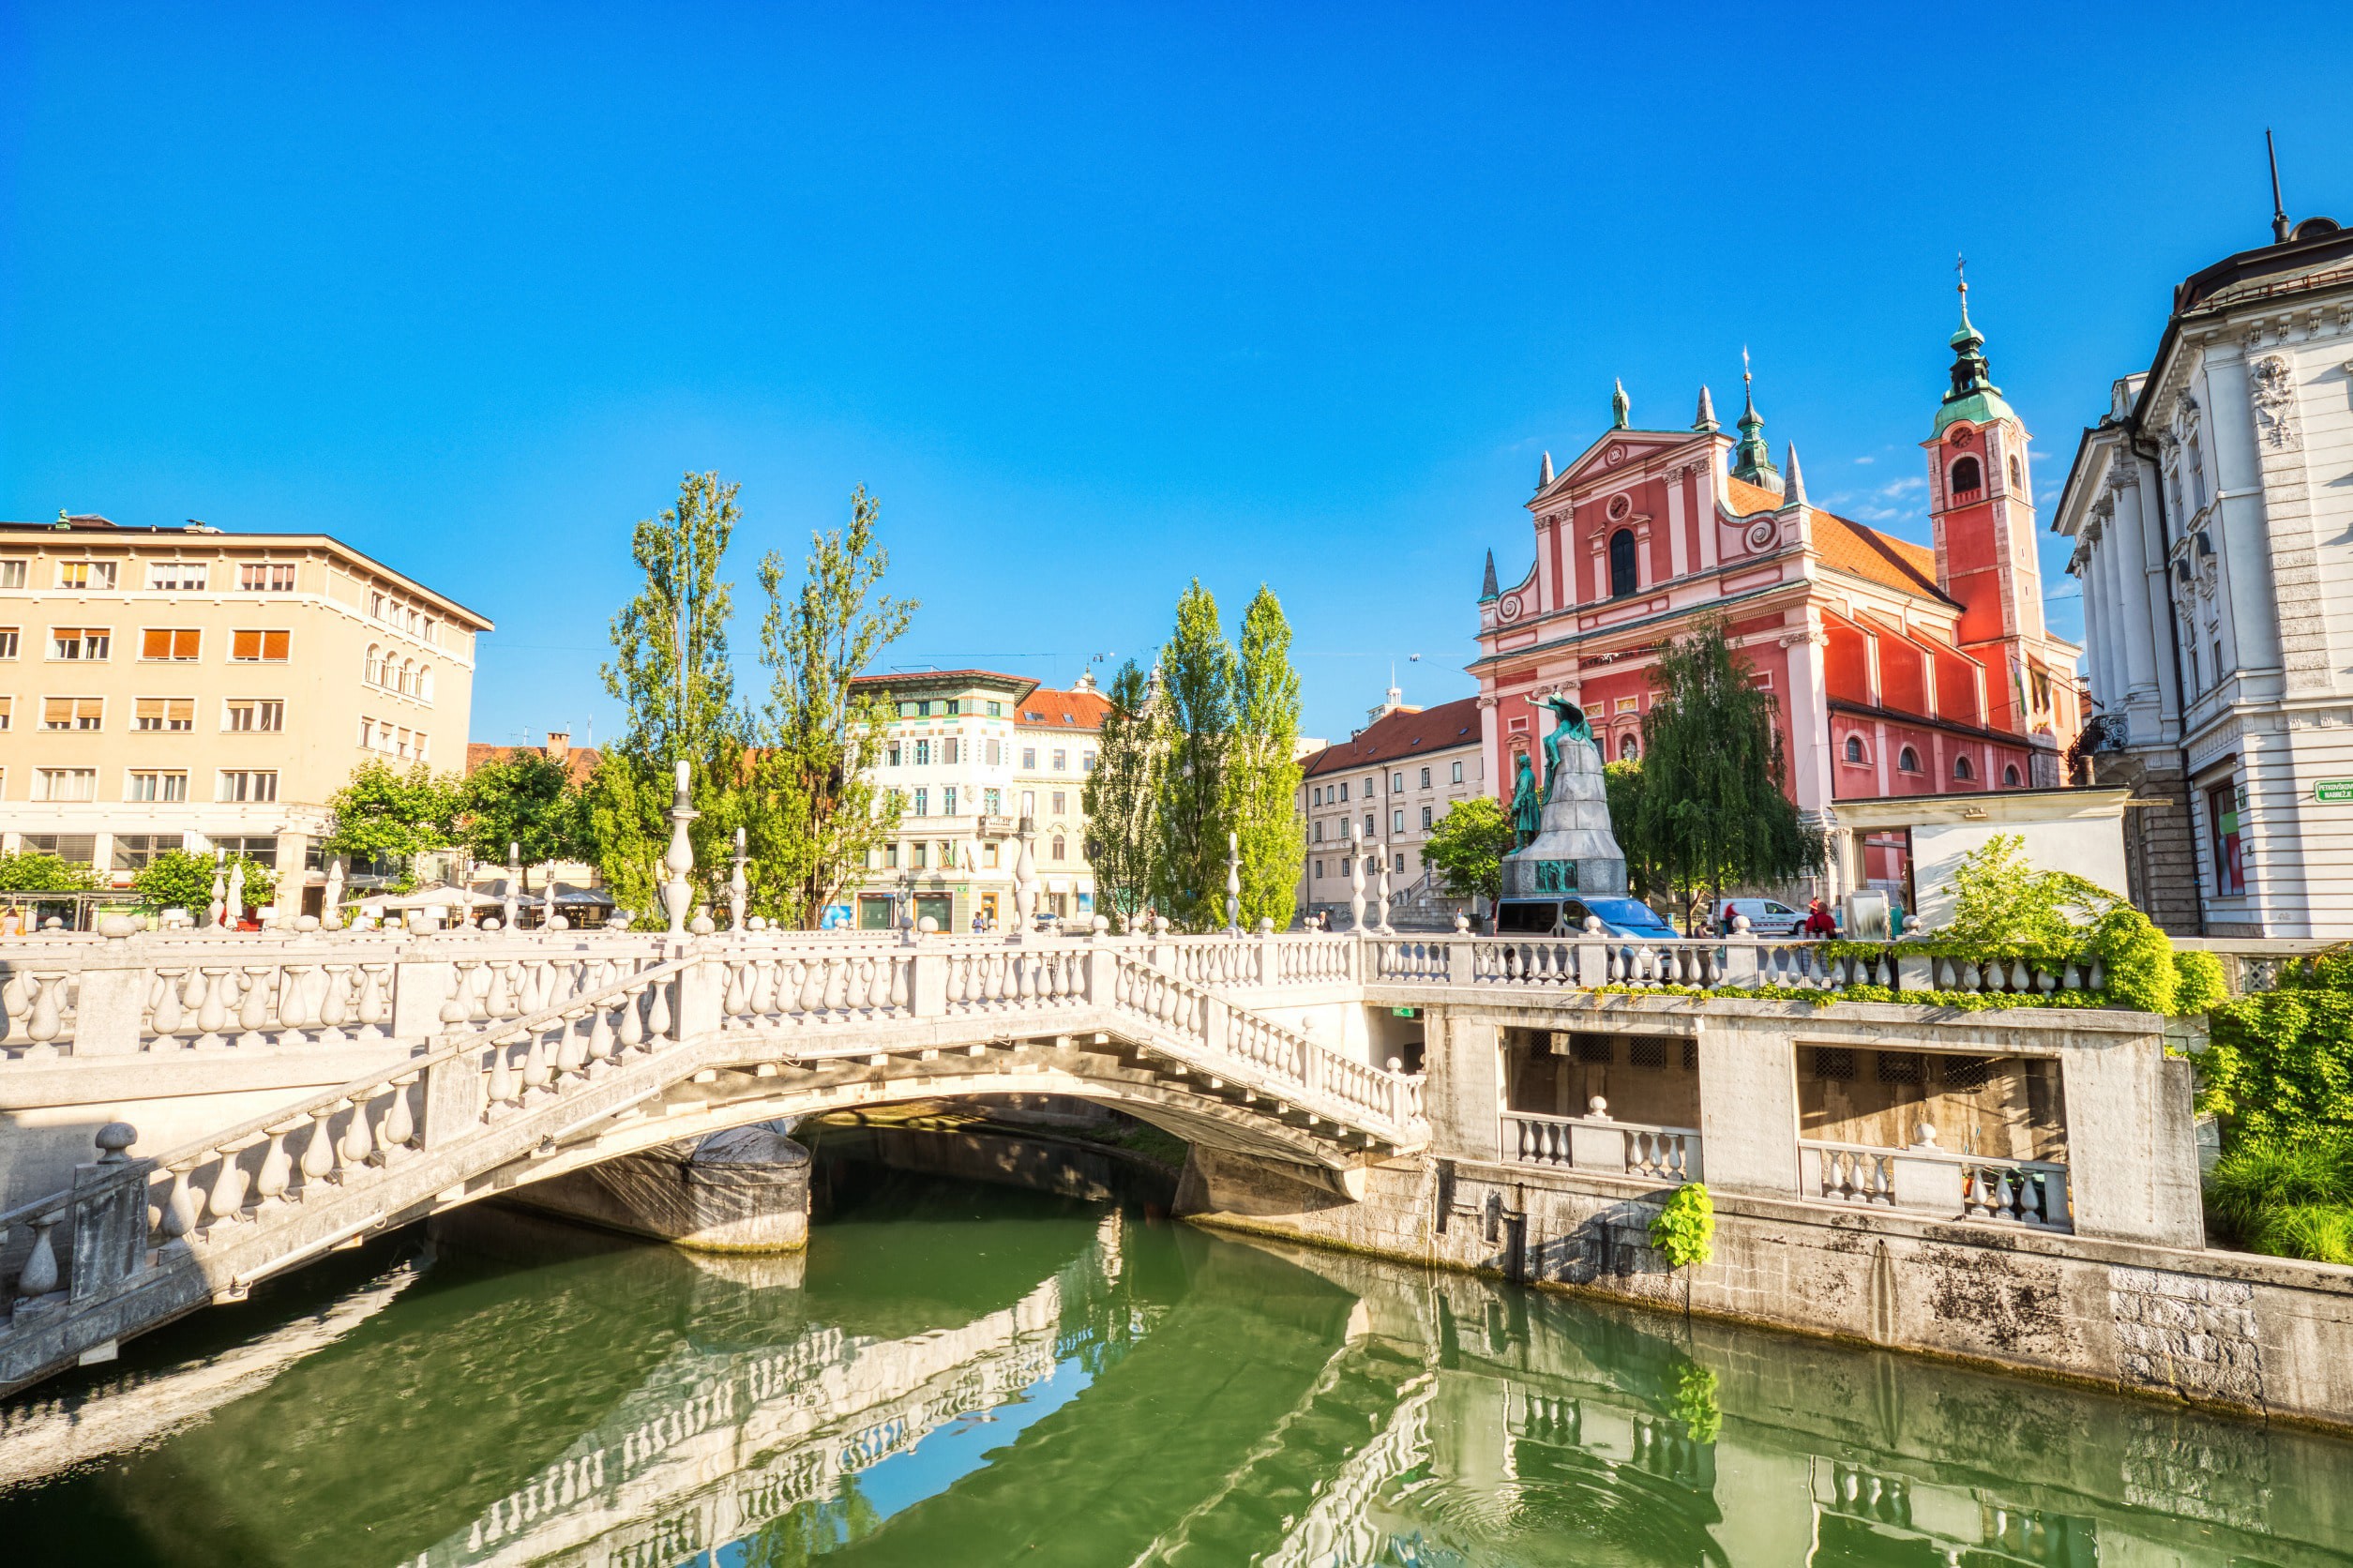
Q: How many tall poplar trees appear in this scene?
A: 5